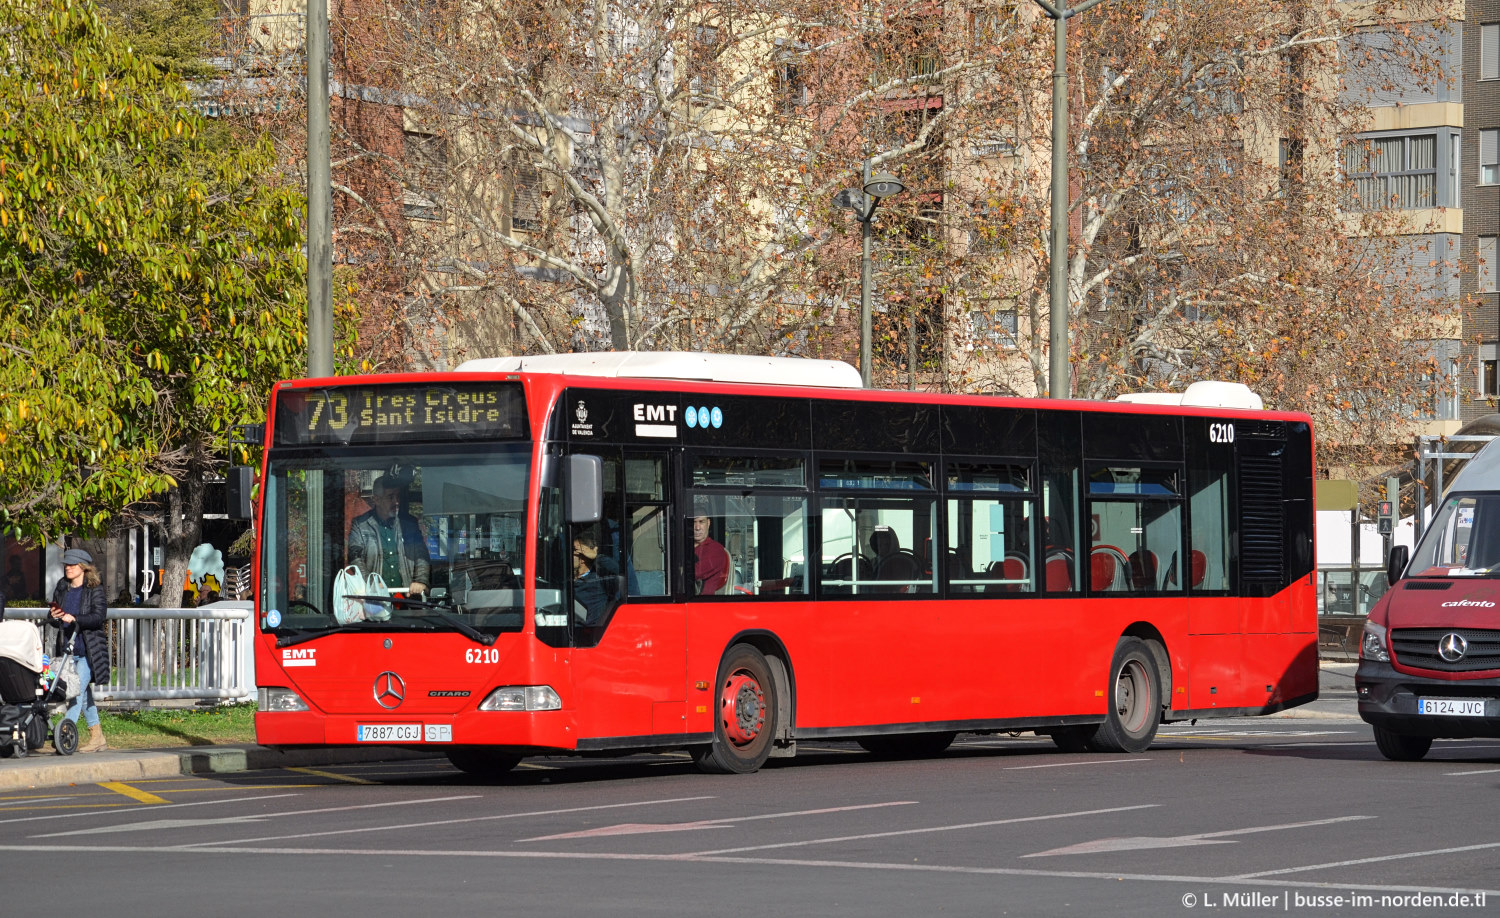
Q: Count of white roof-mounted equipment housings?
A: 2